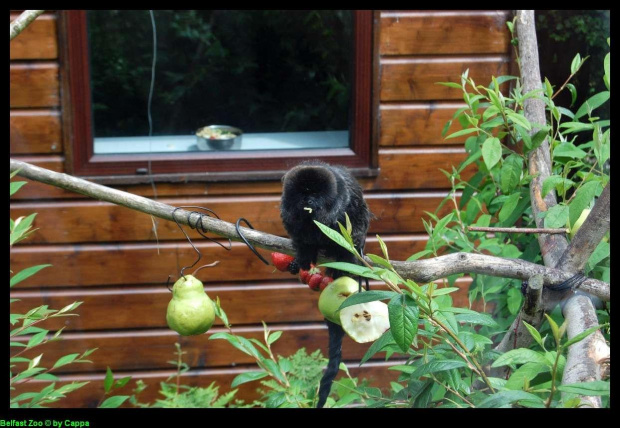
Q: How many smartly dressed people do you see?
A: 0